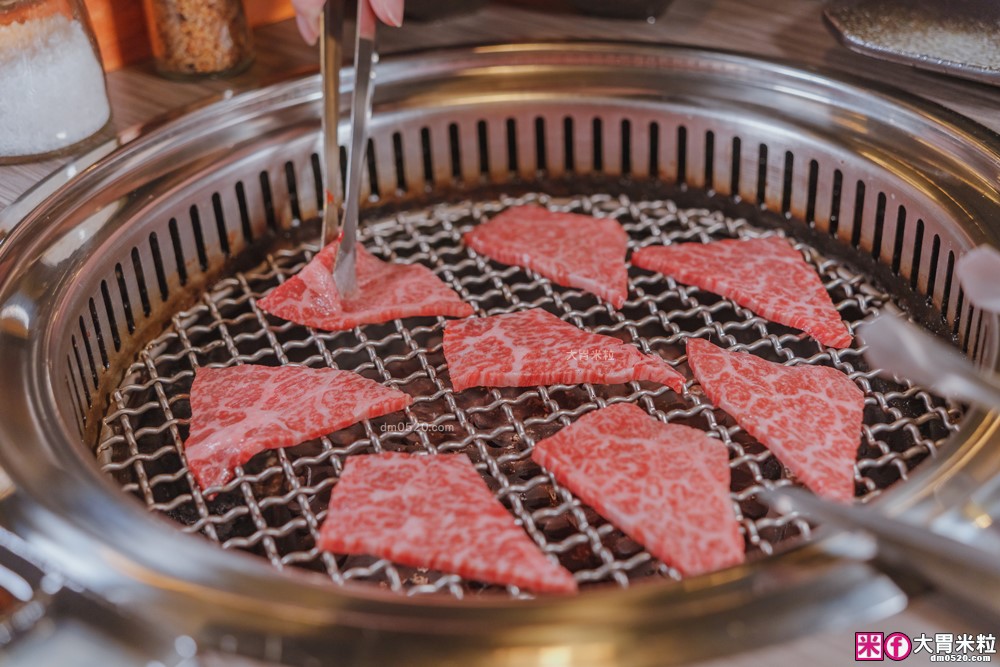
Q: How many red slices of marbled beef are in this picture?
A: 8